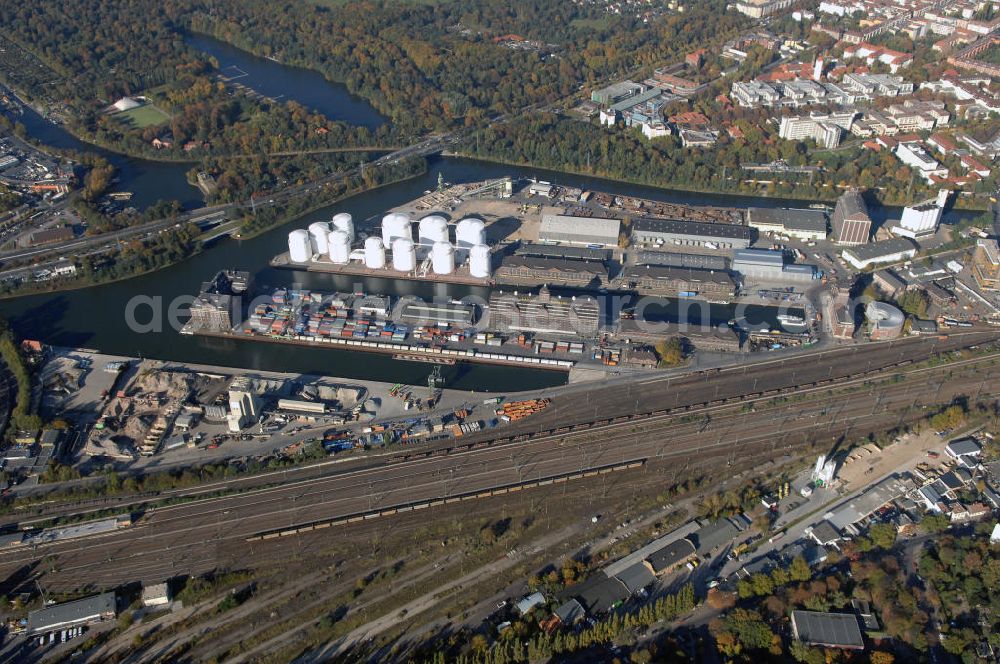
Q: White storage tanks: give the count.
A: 11